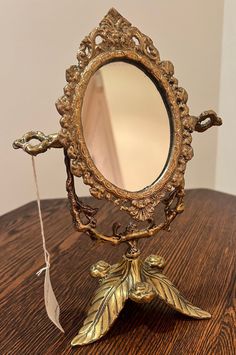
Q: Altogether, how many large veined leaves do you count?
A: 2